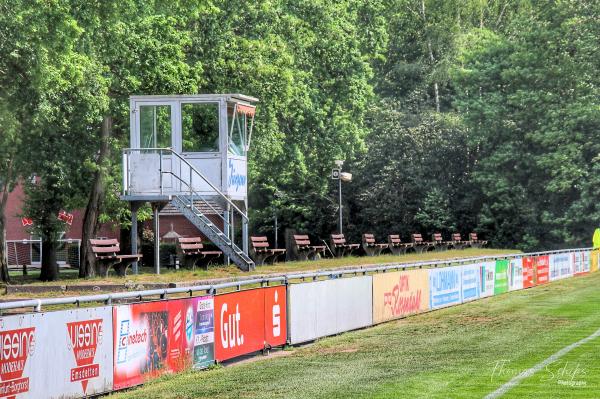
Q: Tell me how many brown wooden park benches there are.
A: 11